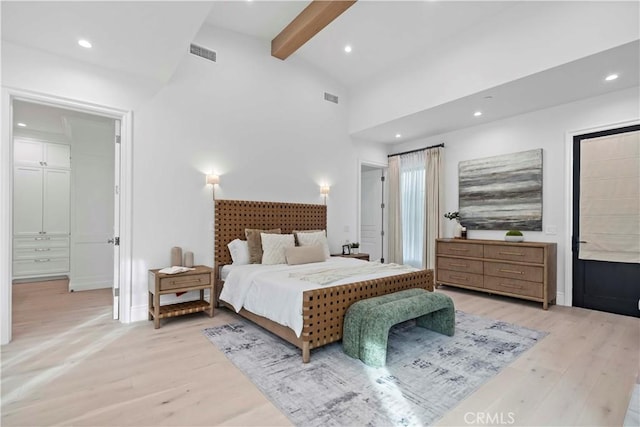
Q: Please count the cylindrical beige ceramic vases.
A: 2